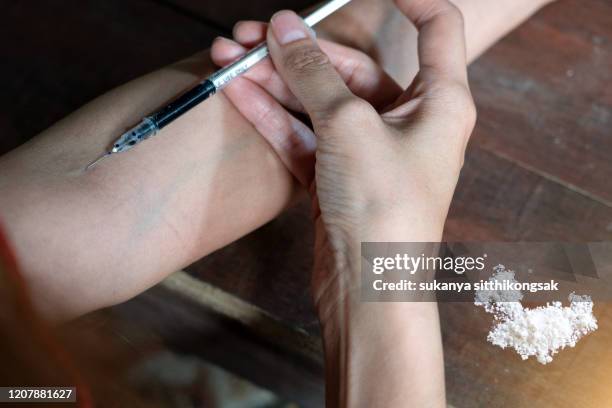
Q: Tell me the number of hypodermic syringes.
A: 1